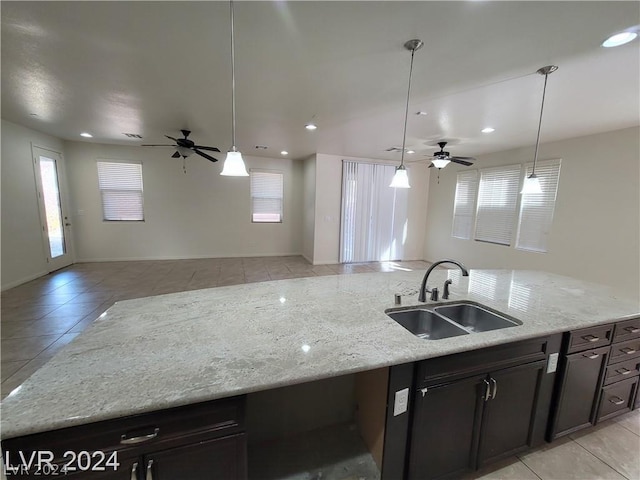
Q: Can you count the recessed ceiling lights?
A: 6